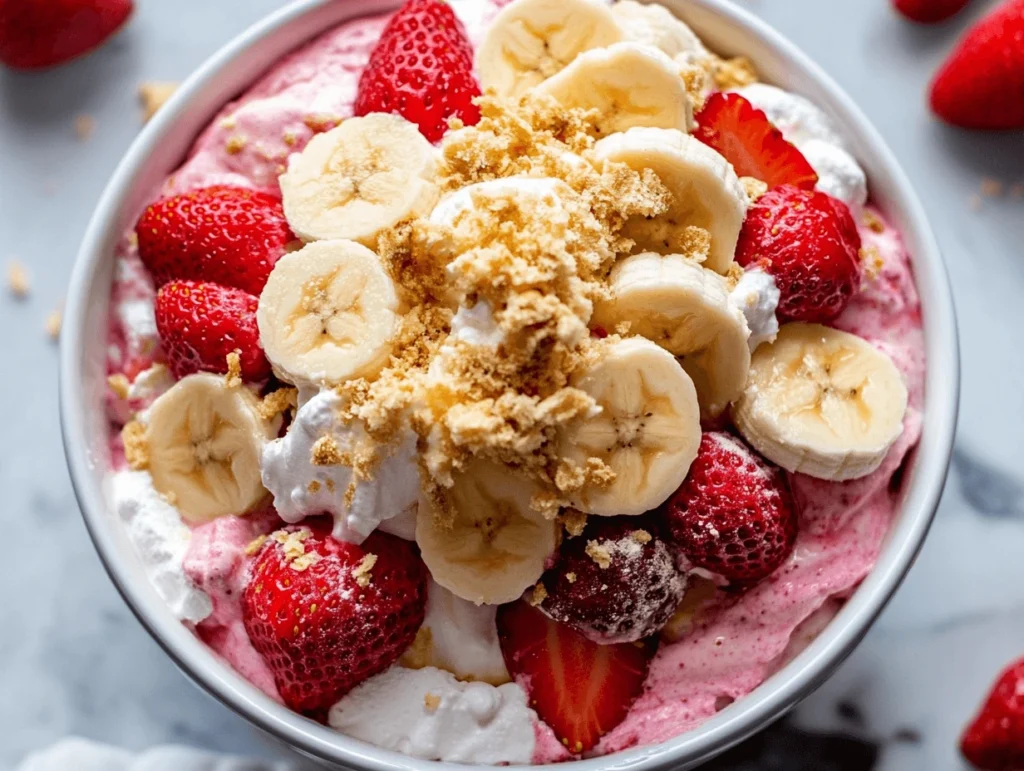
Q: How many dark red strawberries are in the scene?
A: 1